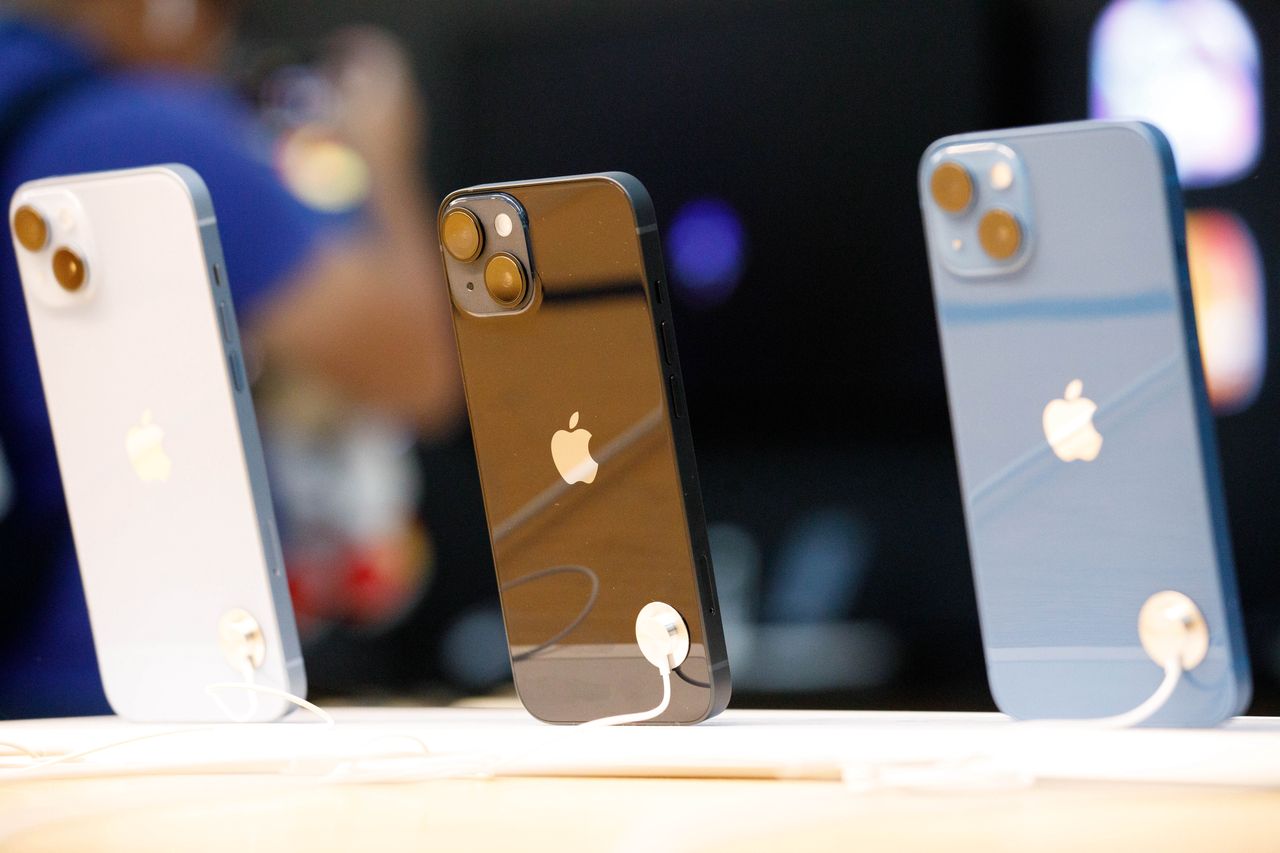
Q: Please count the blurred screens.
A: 2